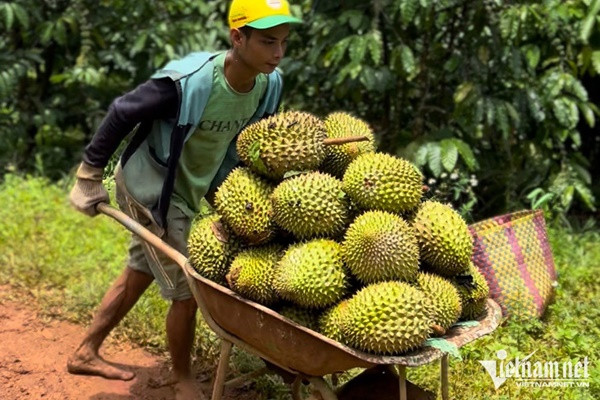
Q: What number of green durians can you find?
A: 15